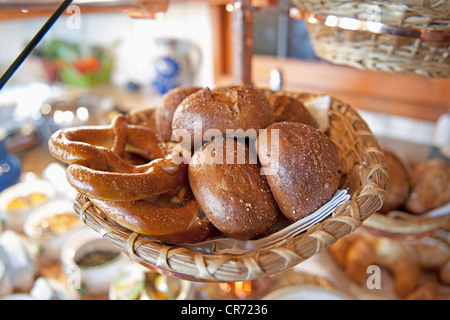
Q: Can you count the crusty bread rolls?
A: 5